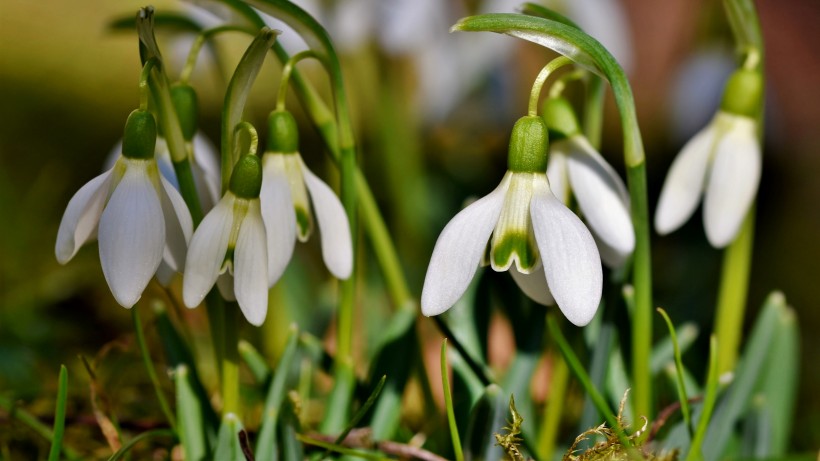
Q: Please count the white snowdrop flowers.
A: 7